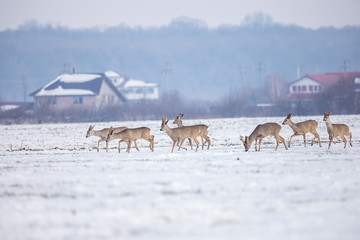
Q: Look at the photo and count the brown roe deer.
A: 7